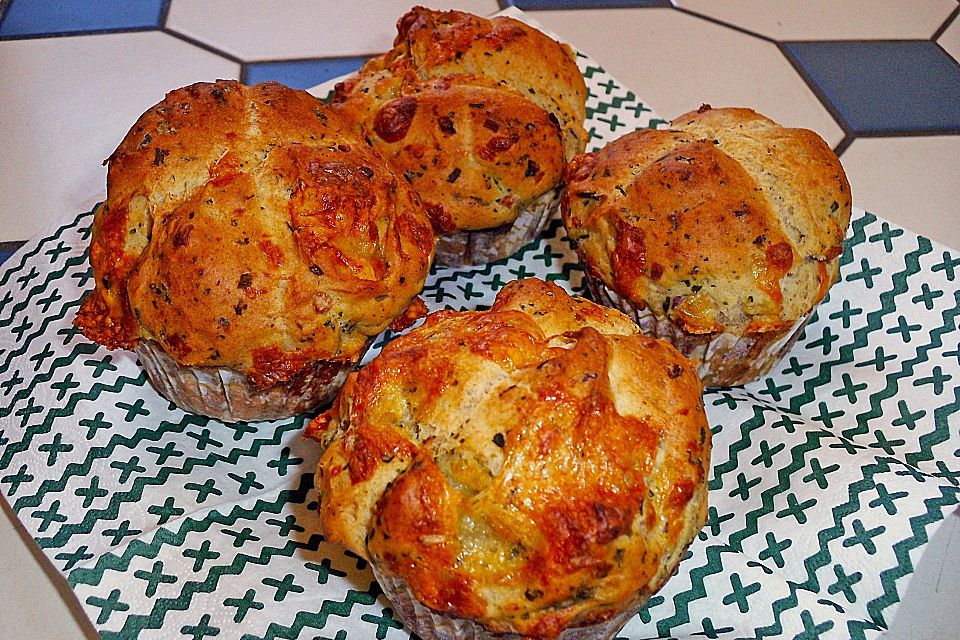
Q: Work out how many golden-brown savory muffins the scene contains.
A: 4